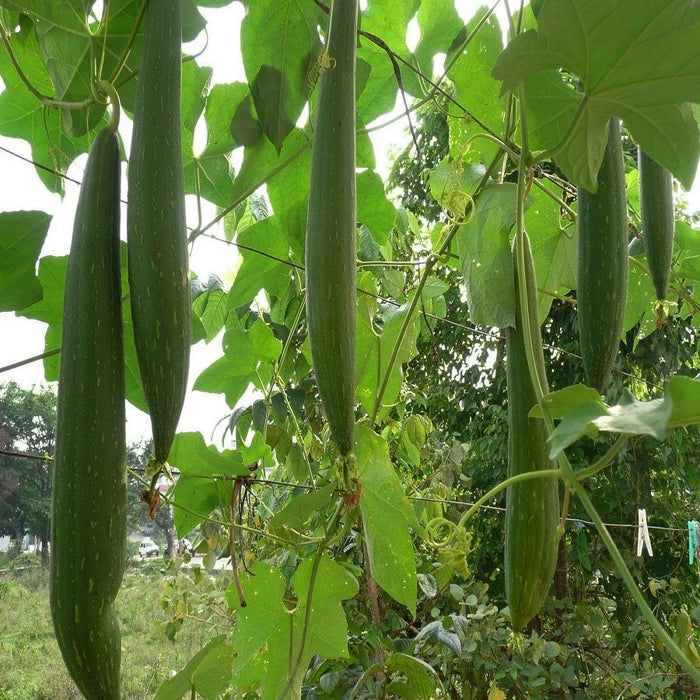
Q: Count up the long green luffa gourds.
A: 6